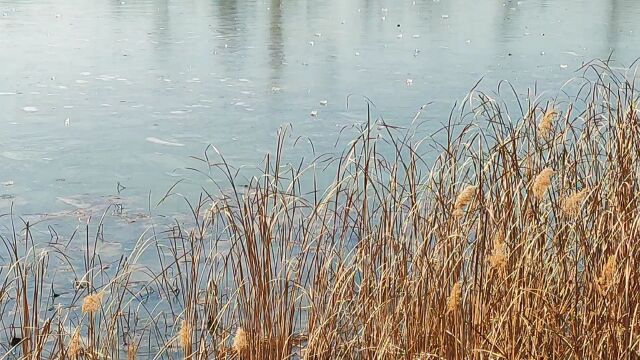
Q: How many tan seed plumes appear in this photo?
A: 11